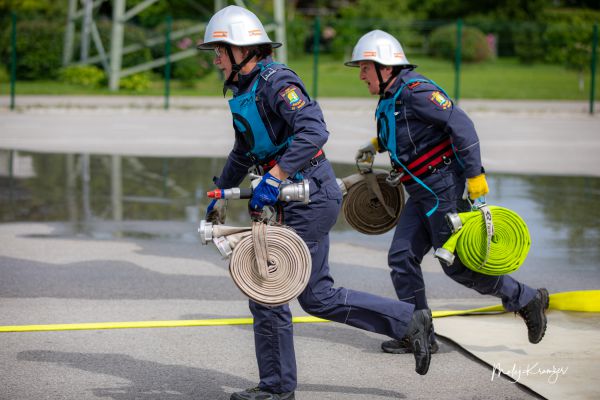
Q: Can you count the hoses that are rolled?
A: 3